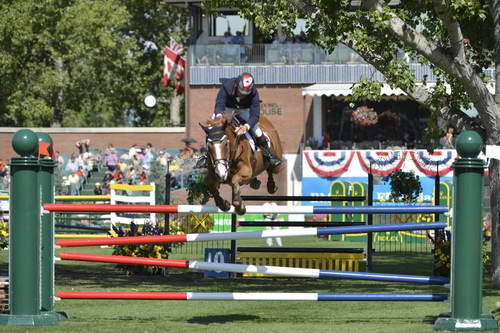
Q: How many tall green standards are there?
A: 3